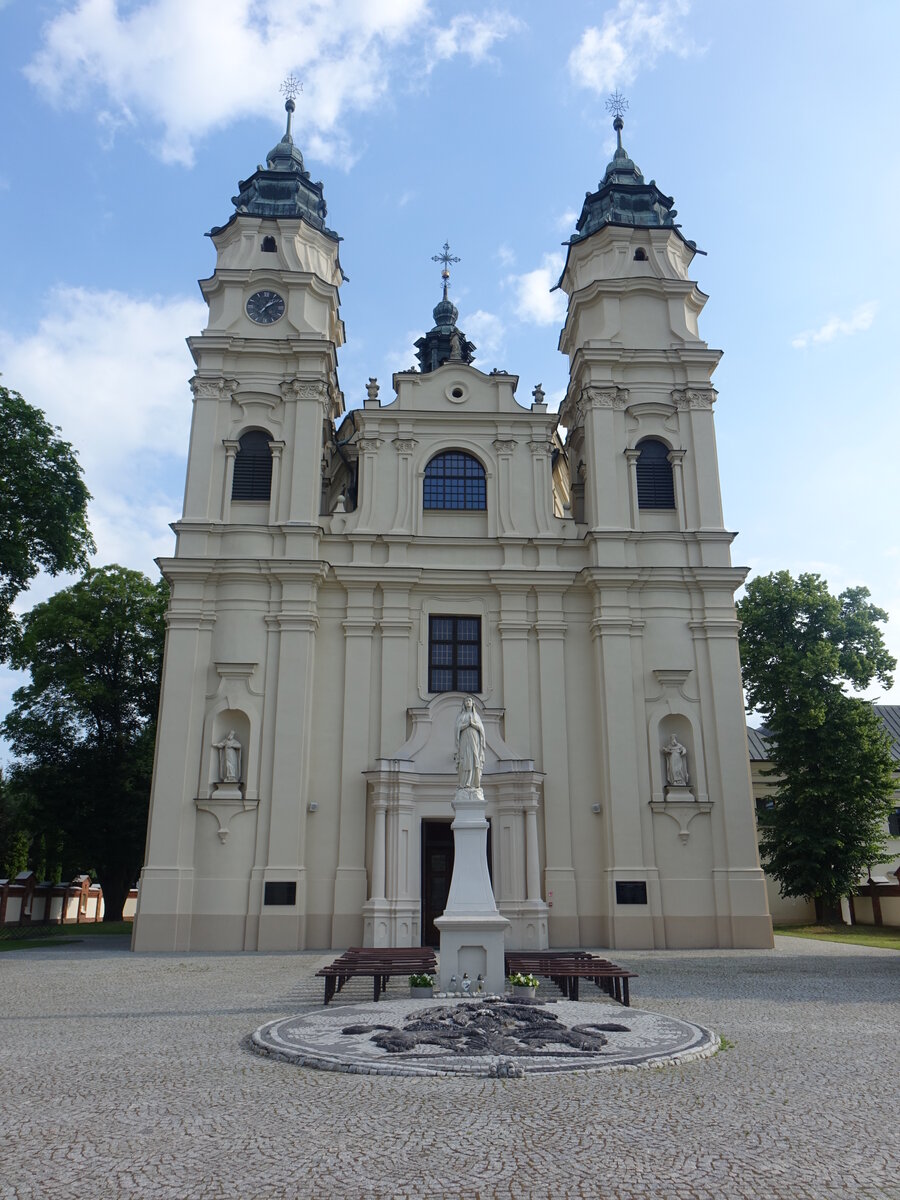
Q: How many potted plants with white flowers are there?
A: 2